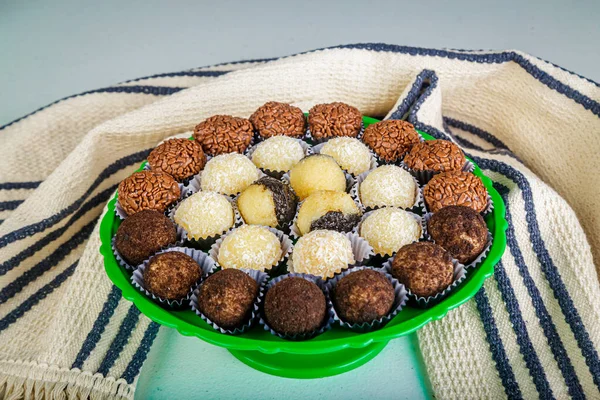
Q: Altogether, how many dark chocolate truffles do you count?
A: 7